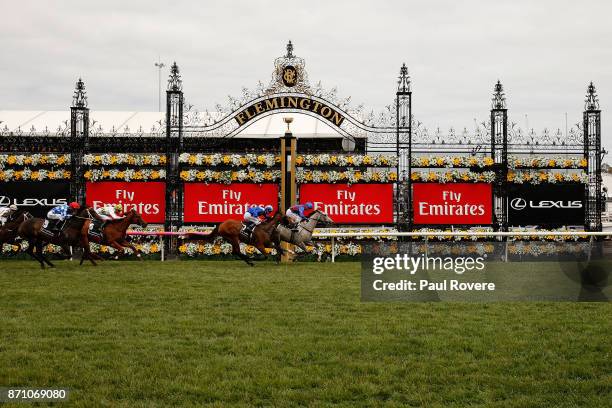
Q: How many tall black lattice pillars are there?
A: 5